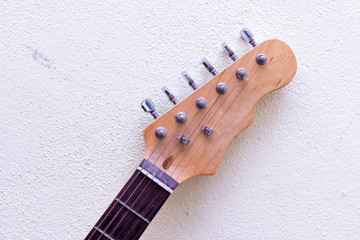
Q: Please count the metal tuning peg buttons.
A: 6